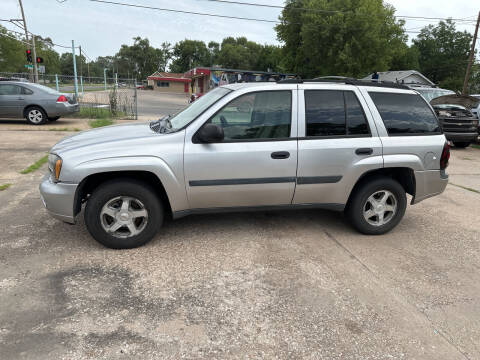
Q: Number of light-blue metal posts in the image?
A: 4